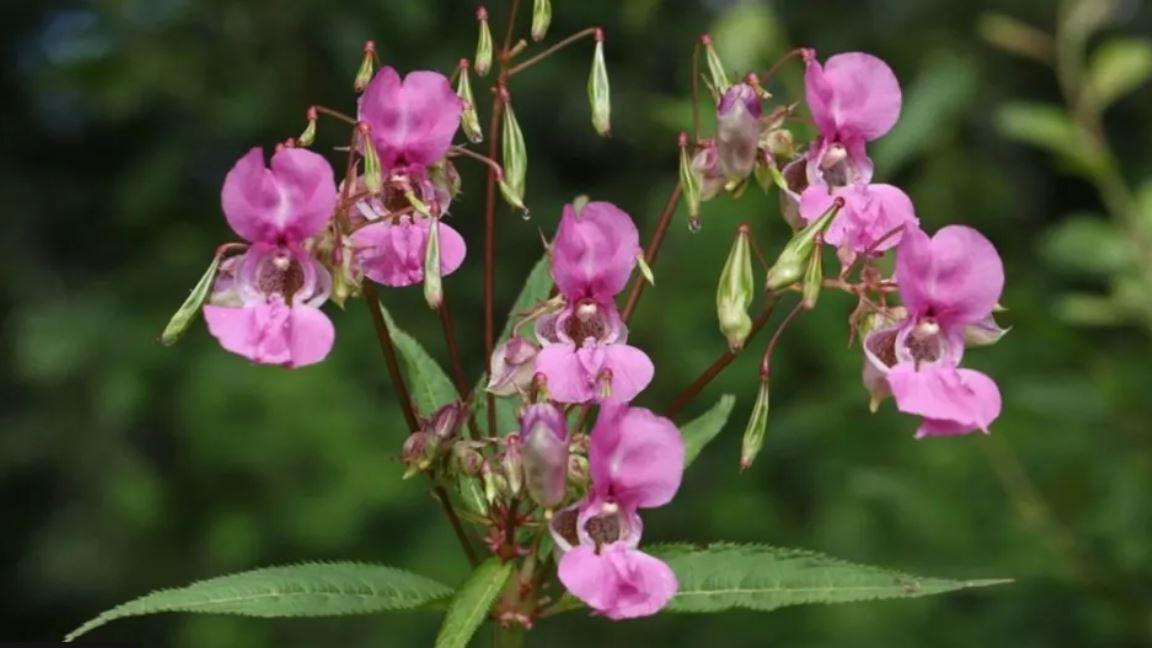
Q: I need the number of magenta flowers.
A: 6